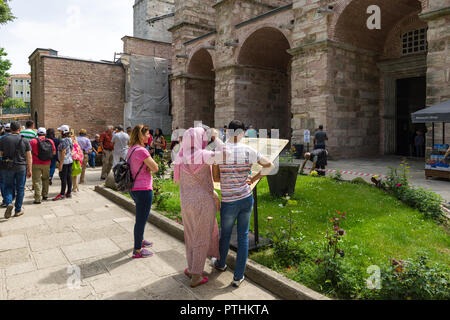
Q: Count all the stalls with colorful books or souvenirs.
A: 1